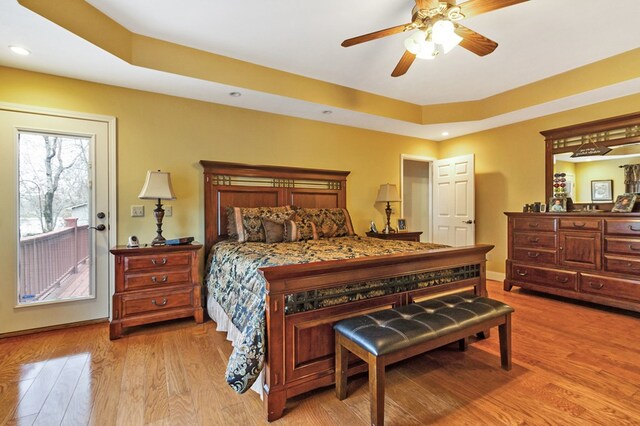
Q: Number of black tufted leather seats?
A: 1